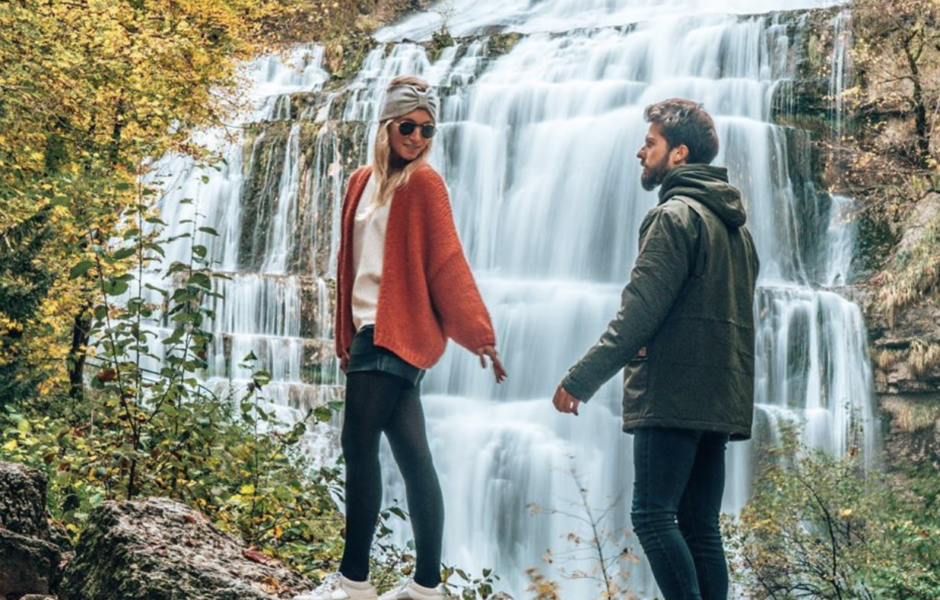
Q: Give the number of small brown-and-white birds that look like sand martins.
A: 0